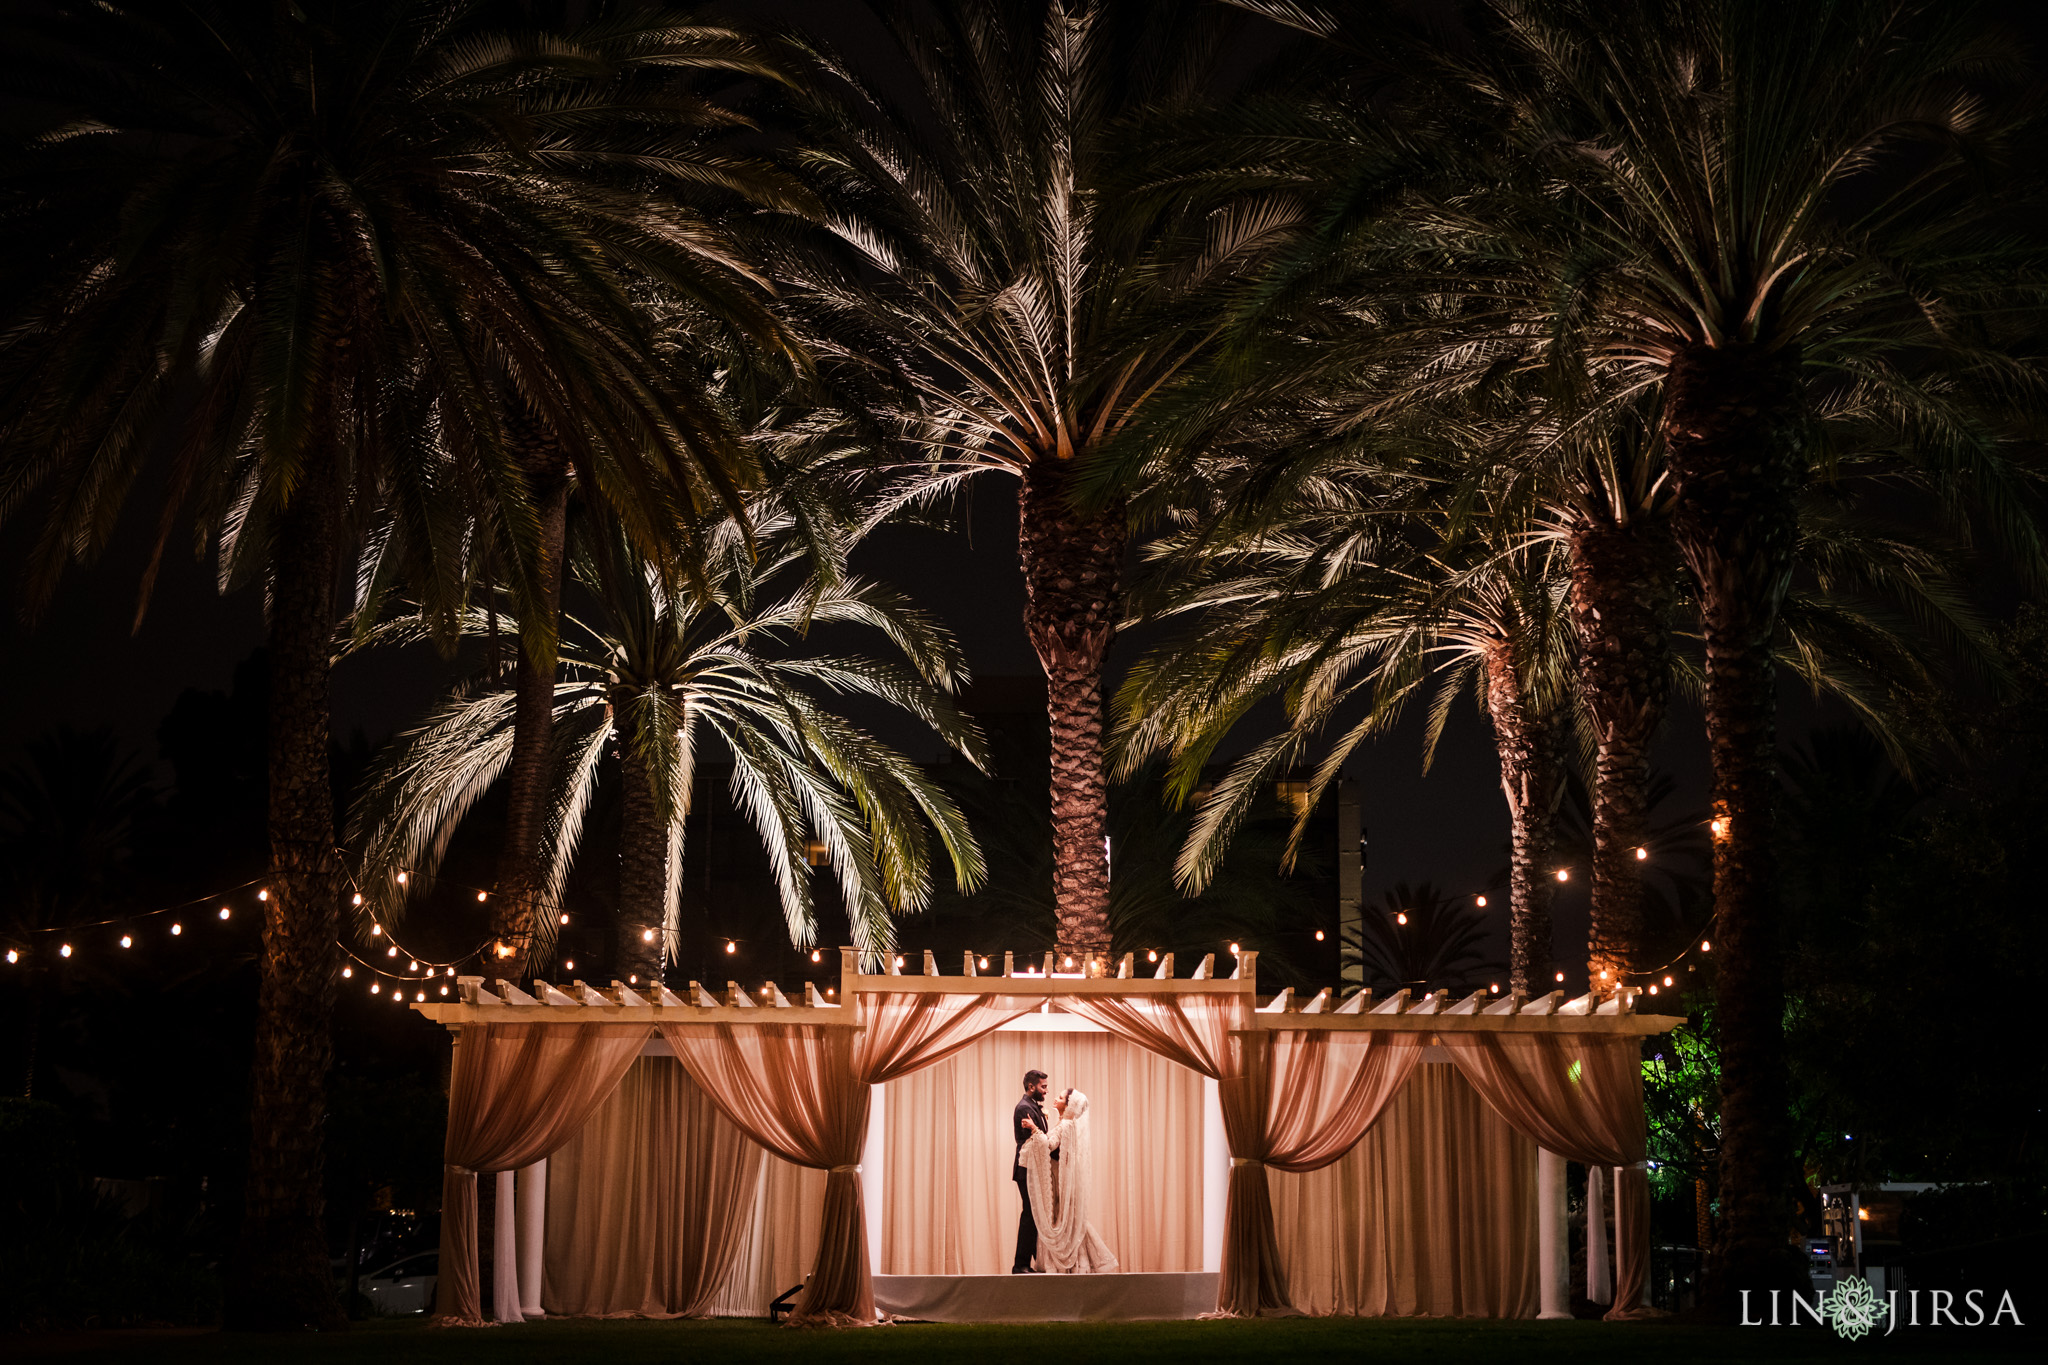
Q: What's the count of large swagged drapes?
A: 6